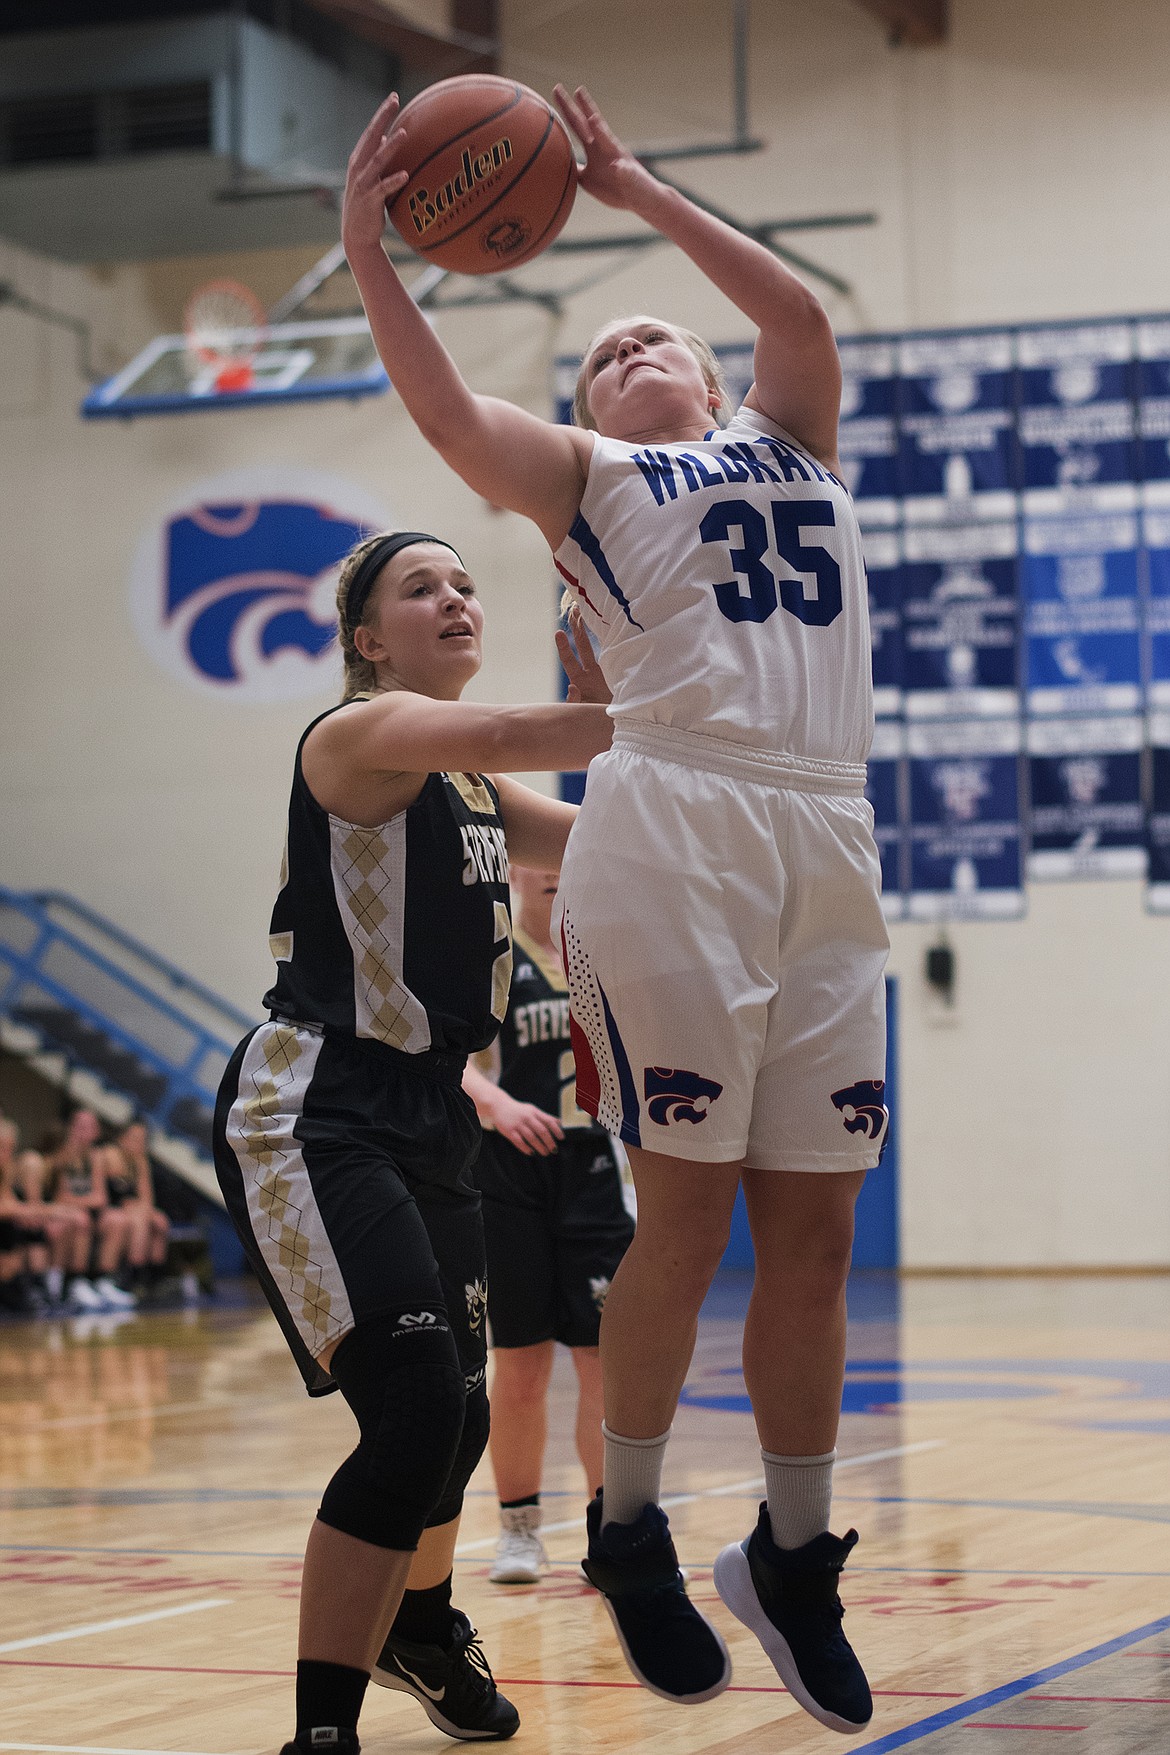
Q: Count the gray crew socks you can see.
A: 2